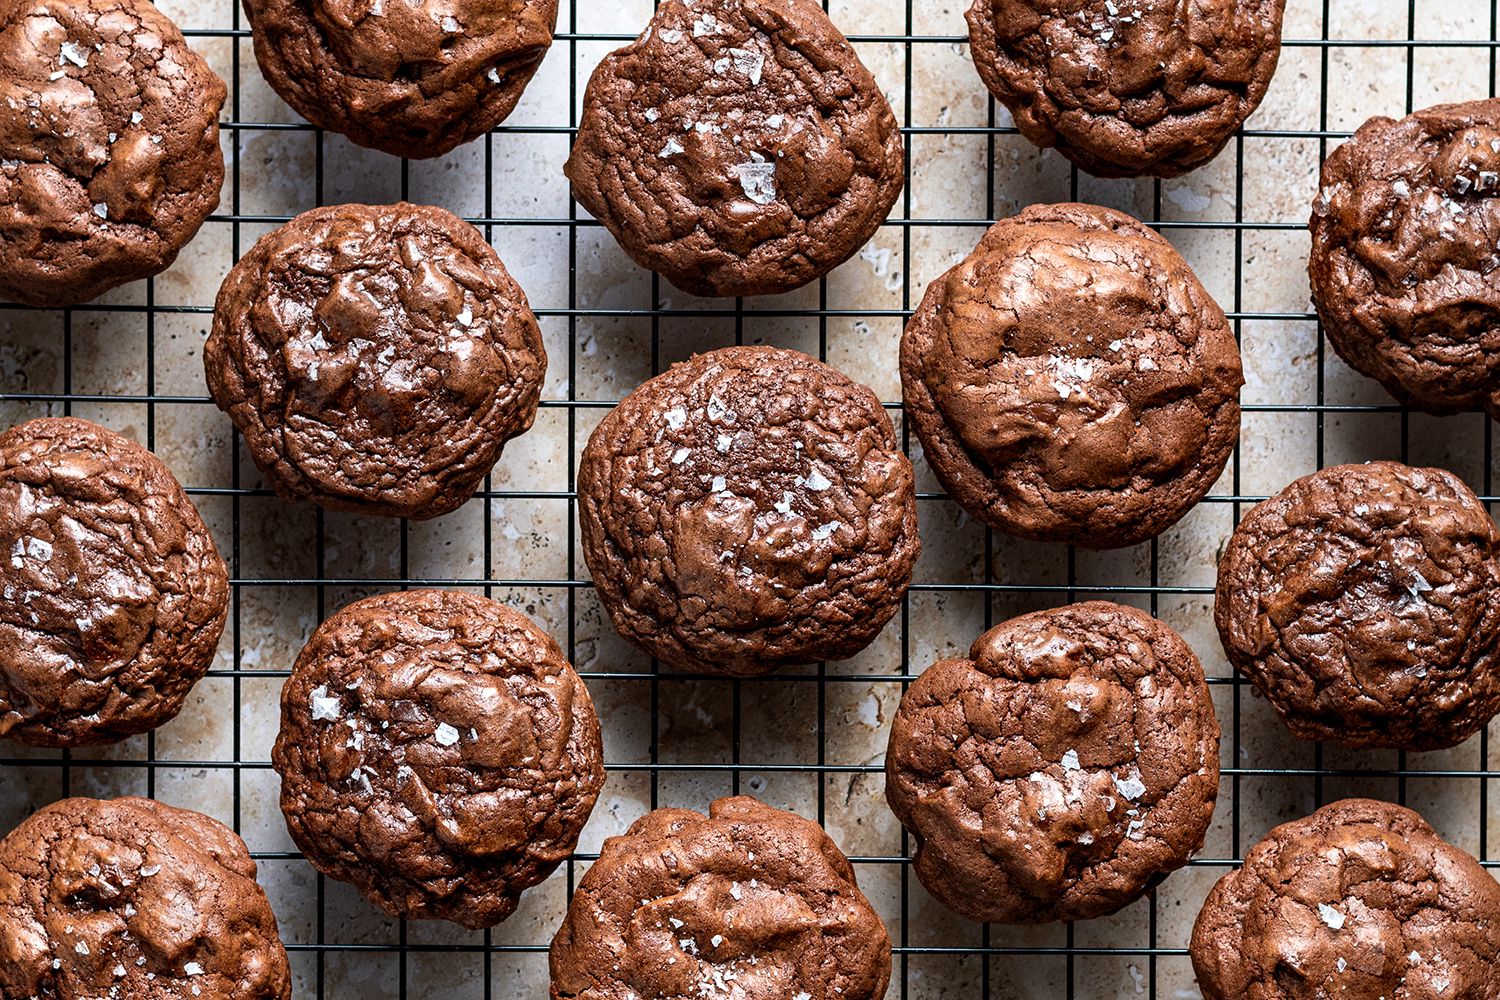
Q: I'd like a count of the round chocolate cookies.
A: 15